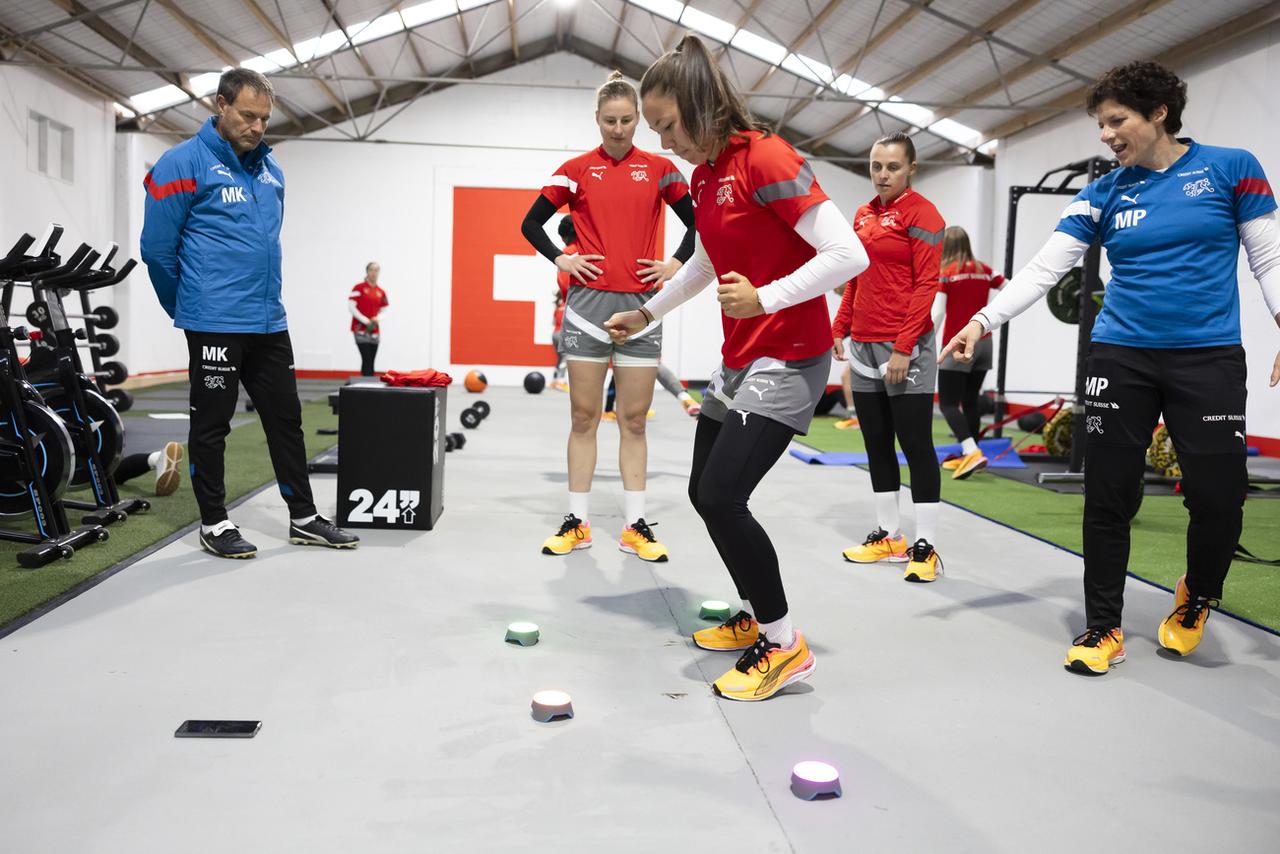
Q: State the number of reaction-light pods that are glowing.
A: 4